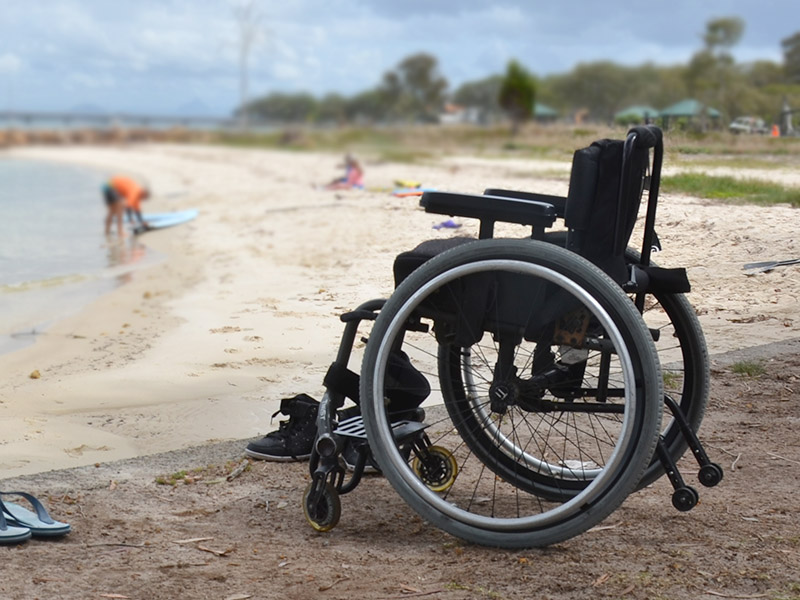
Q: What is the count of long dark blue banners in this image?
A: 0